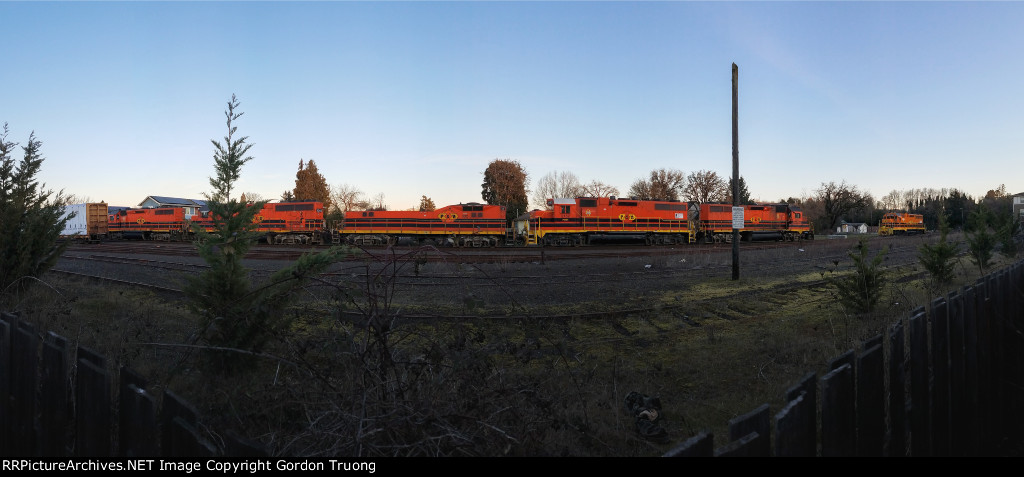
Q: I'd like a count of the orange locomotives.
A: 6